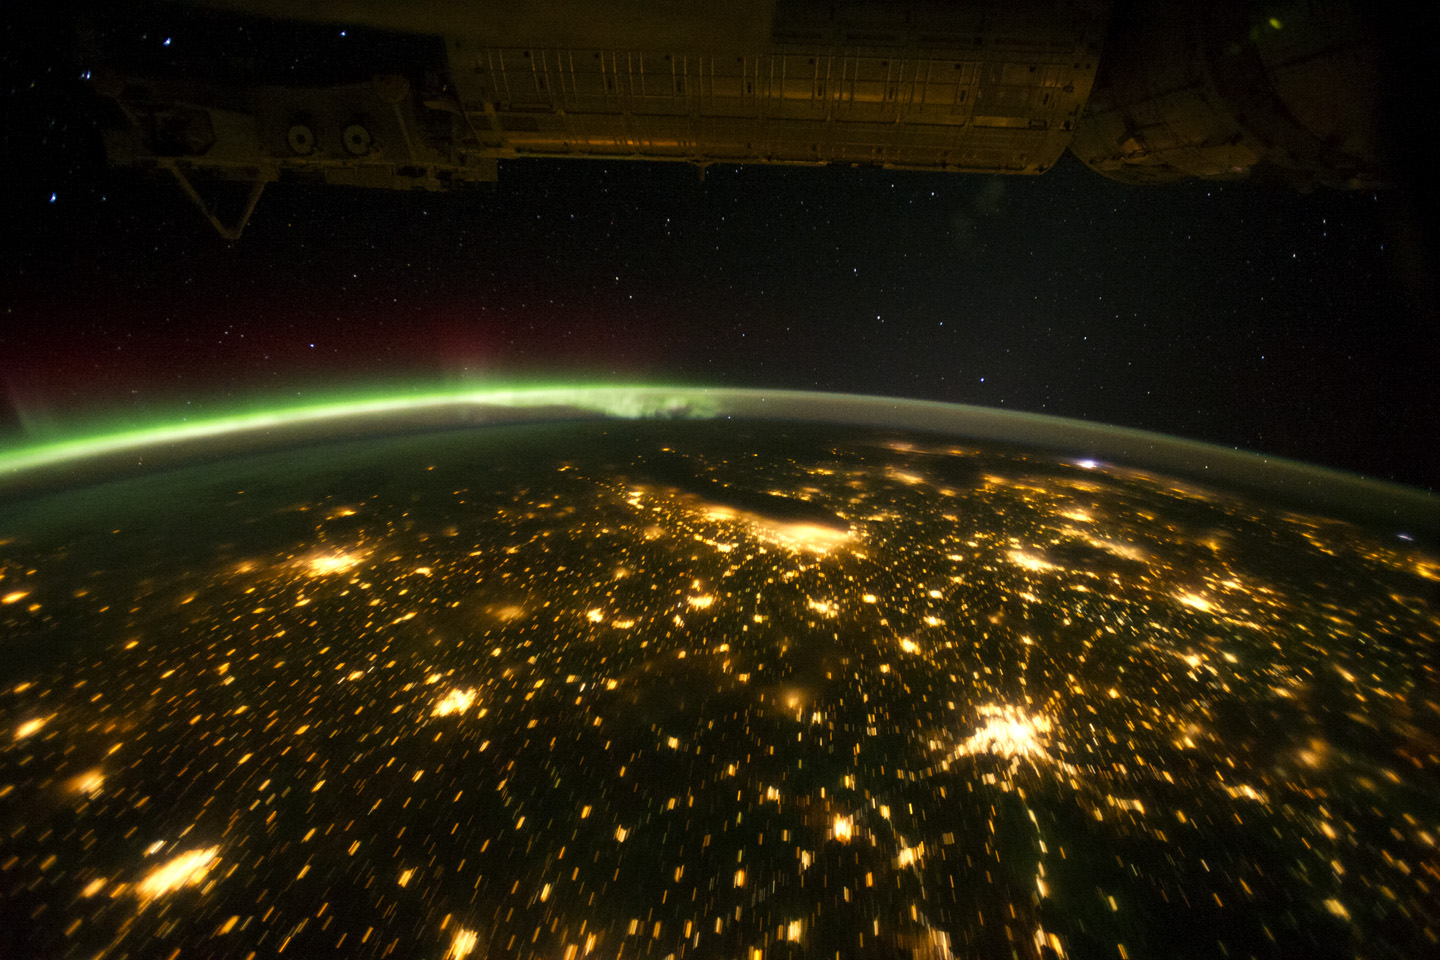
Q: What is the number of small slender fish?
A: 0